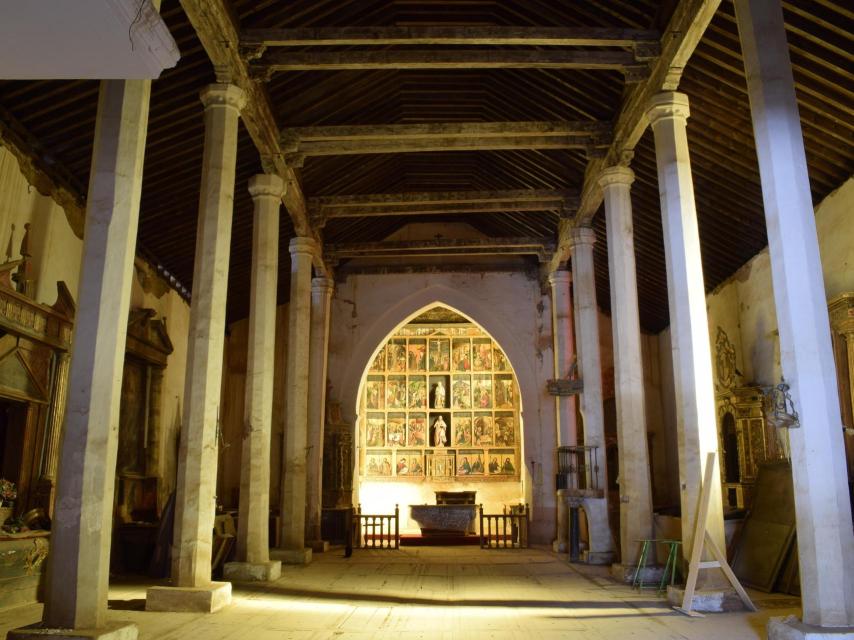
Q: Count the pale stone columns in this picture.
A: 10